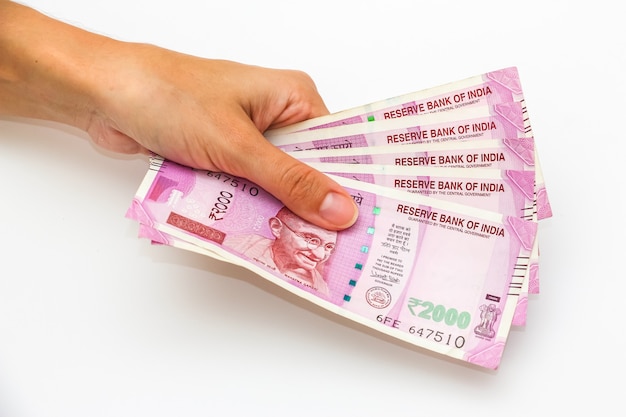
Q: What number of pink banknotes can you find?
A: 5